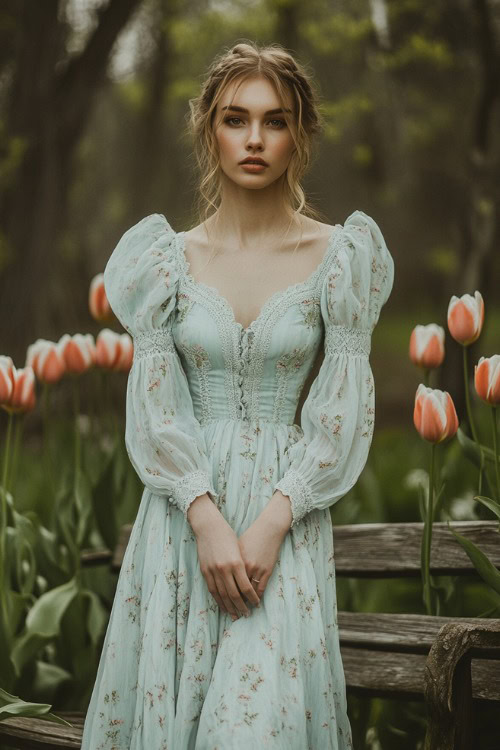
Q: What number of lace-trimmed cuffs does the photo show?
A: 2